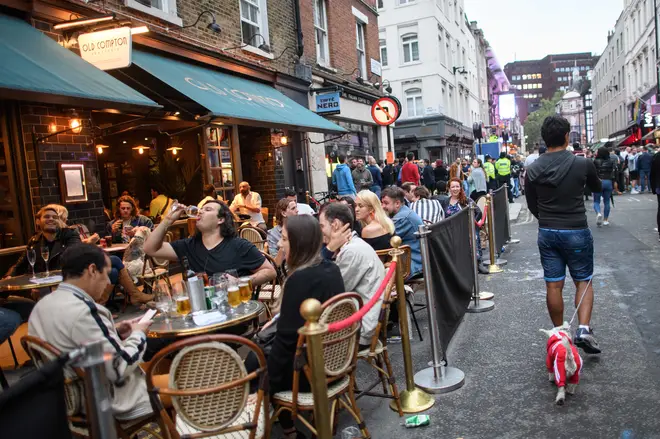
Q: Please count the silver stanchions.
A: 5